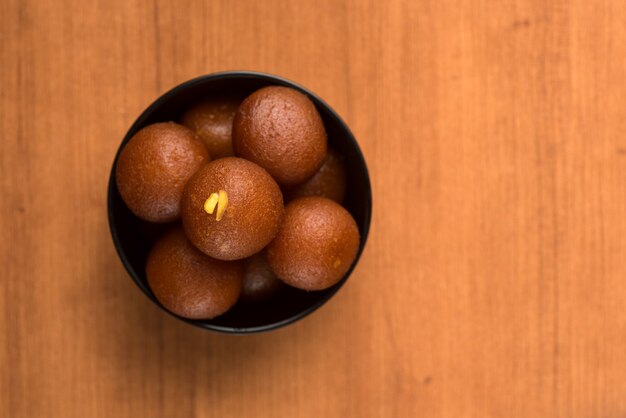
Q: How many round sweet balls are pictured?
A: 8